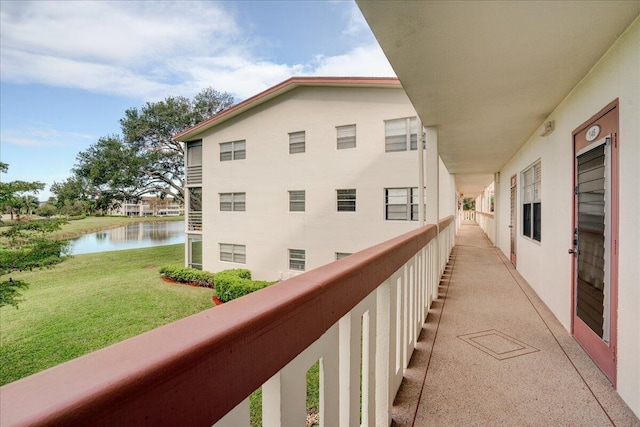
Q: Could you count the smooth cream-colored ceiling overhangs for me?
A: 1